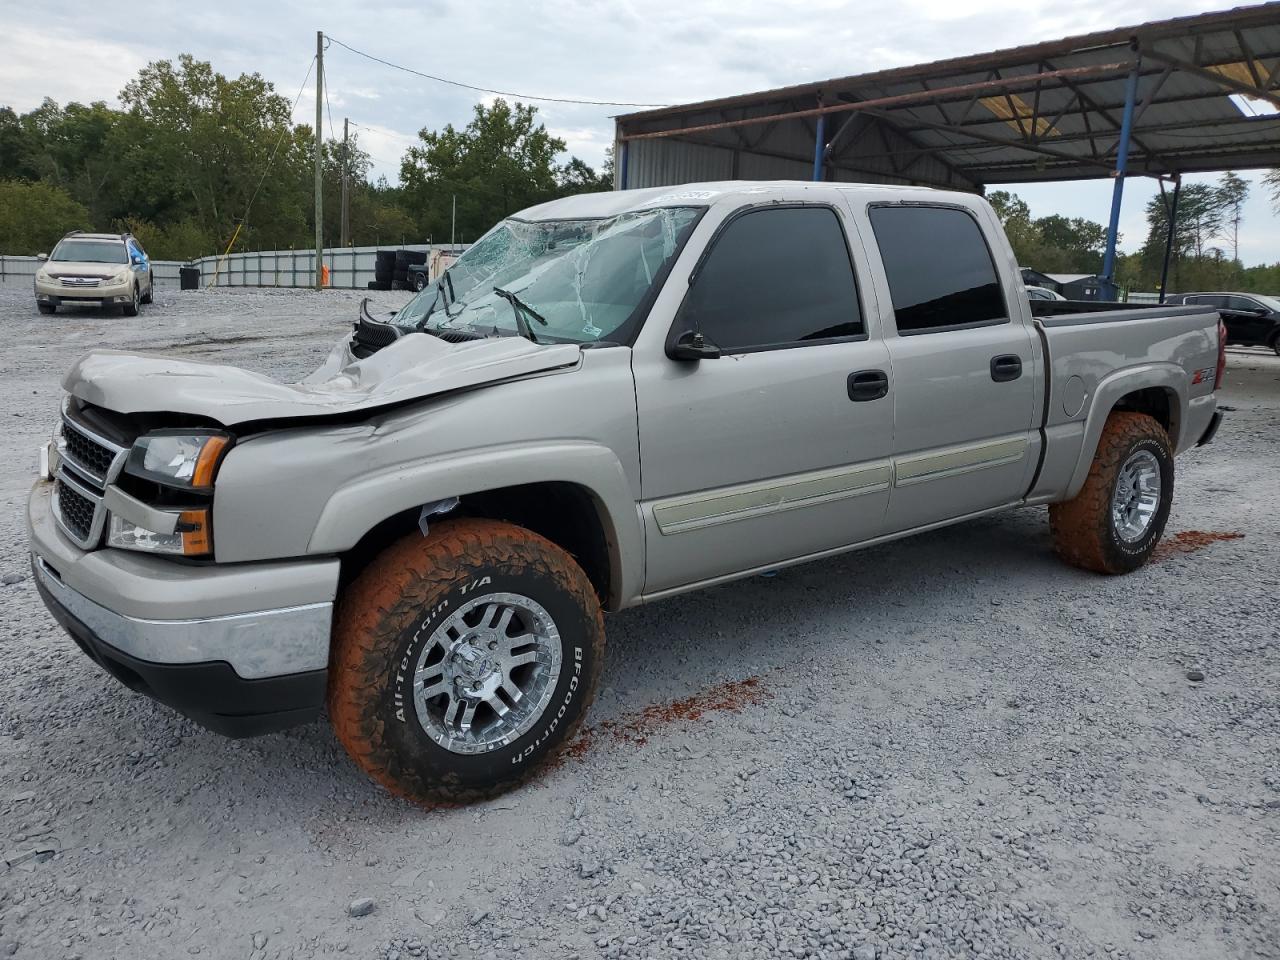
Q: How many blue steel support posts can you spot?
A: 3